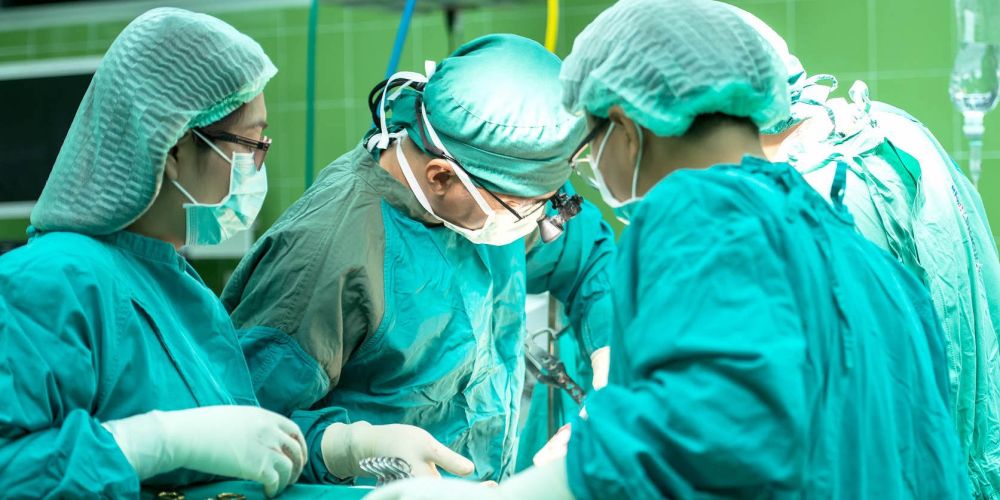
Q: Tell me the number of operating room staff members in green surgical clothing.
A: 4